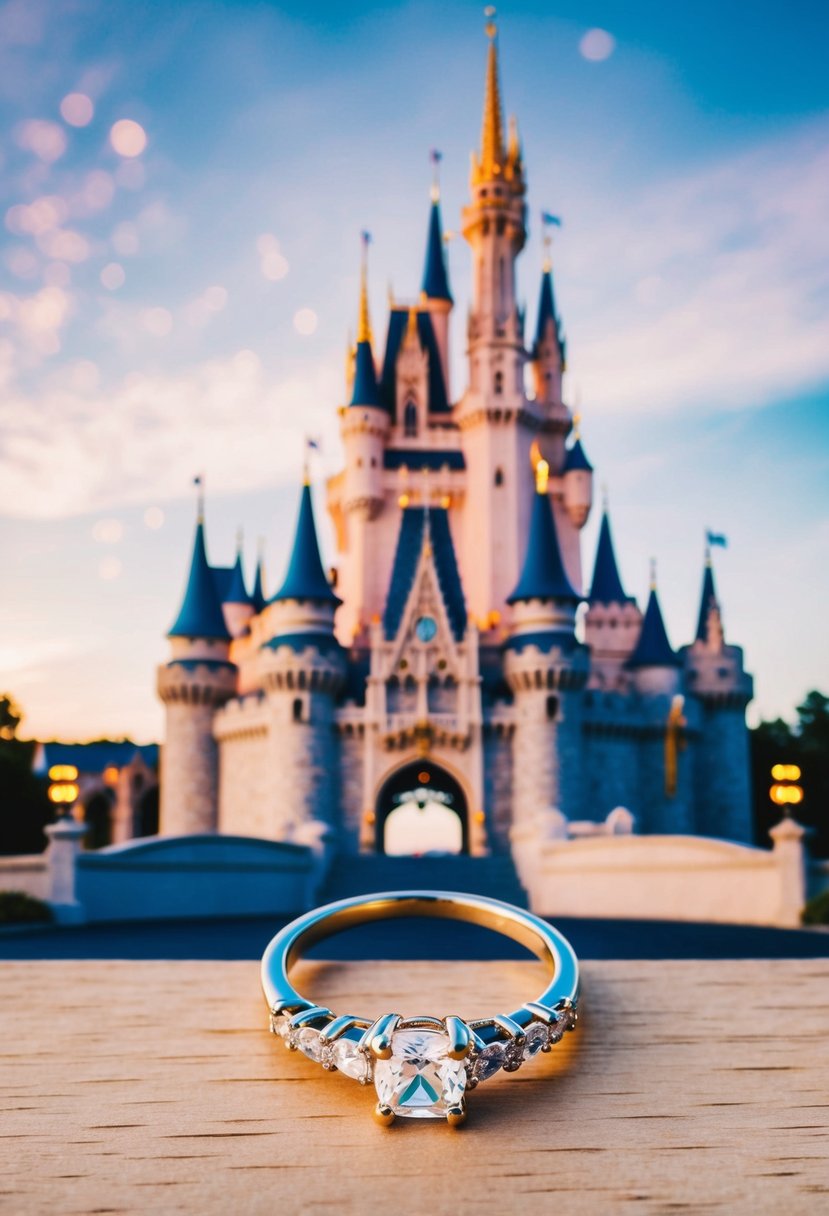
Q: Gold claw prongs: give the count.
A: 4